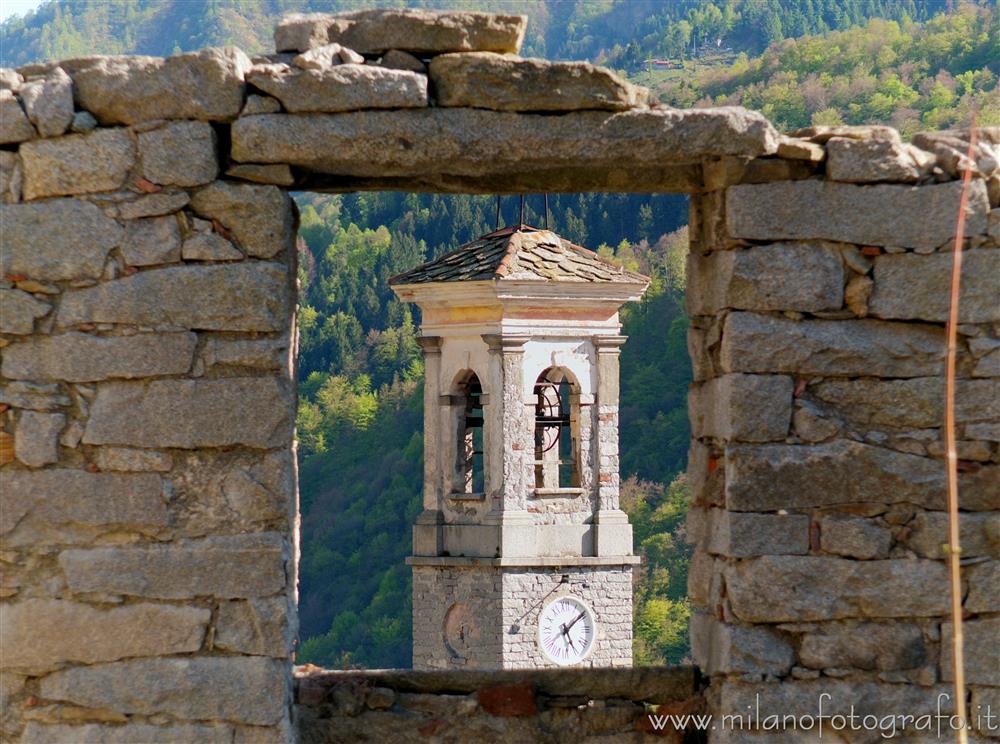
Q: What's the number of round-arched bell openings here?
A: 2